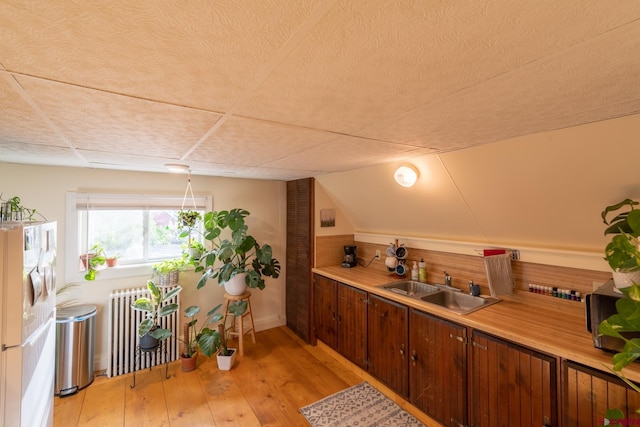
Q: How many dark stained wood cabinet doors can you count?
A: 6